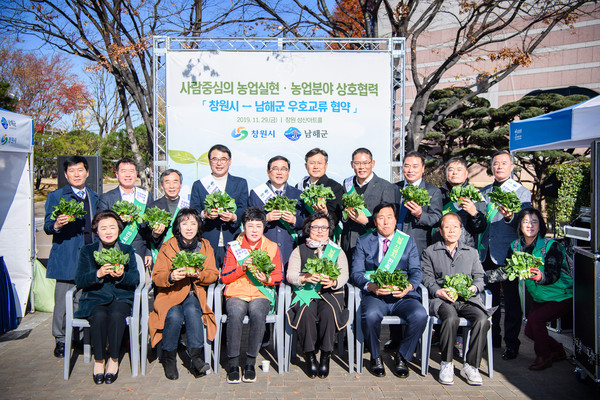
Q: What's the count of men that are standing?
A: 10